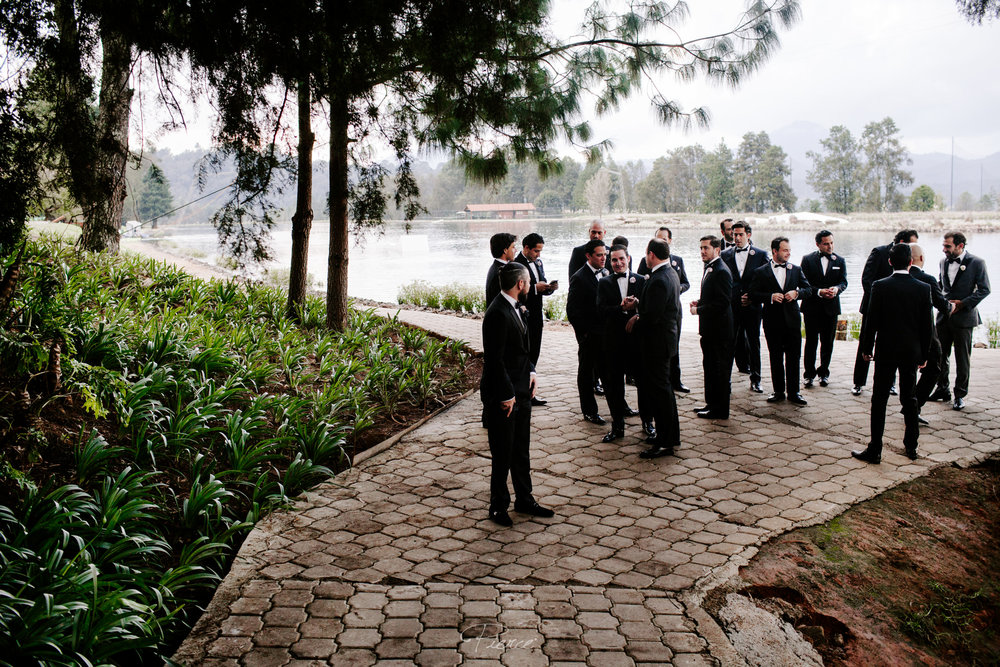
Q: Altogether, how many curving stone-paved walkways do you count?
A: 1